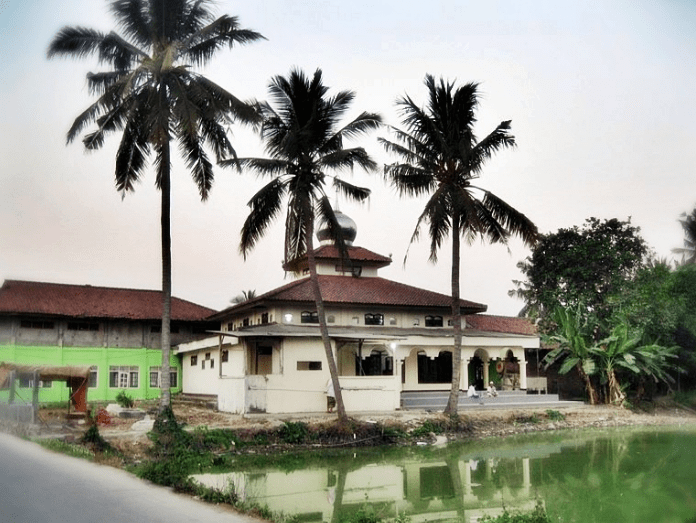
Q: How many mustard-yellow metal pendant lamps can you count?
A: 0